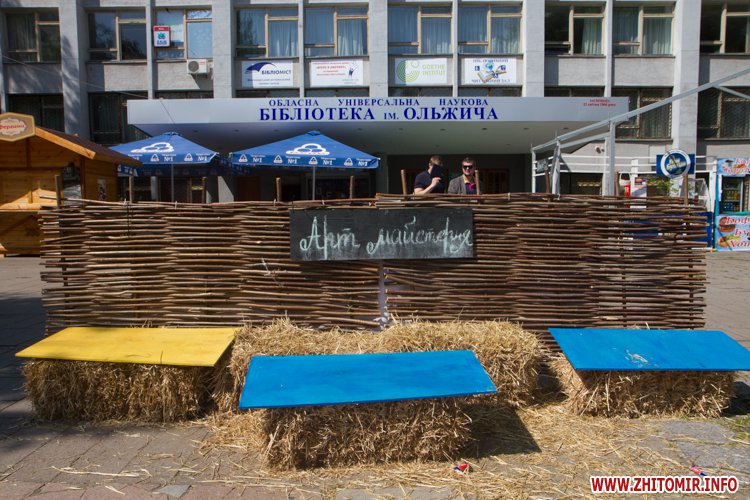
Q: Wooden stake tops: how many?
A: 10